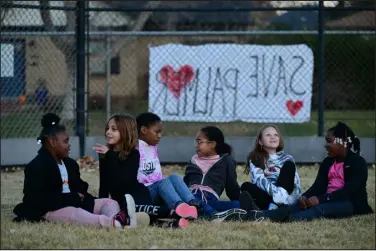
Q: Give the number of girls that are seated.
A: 6